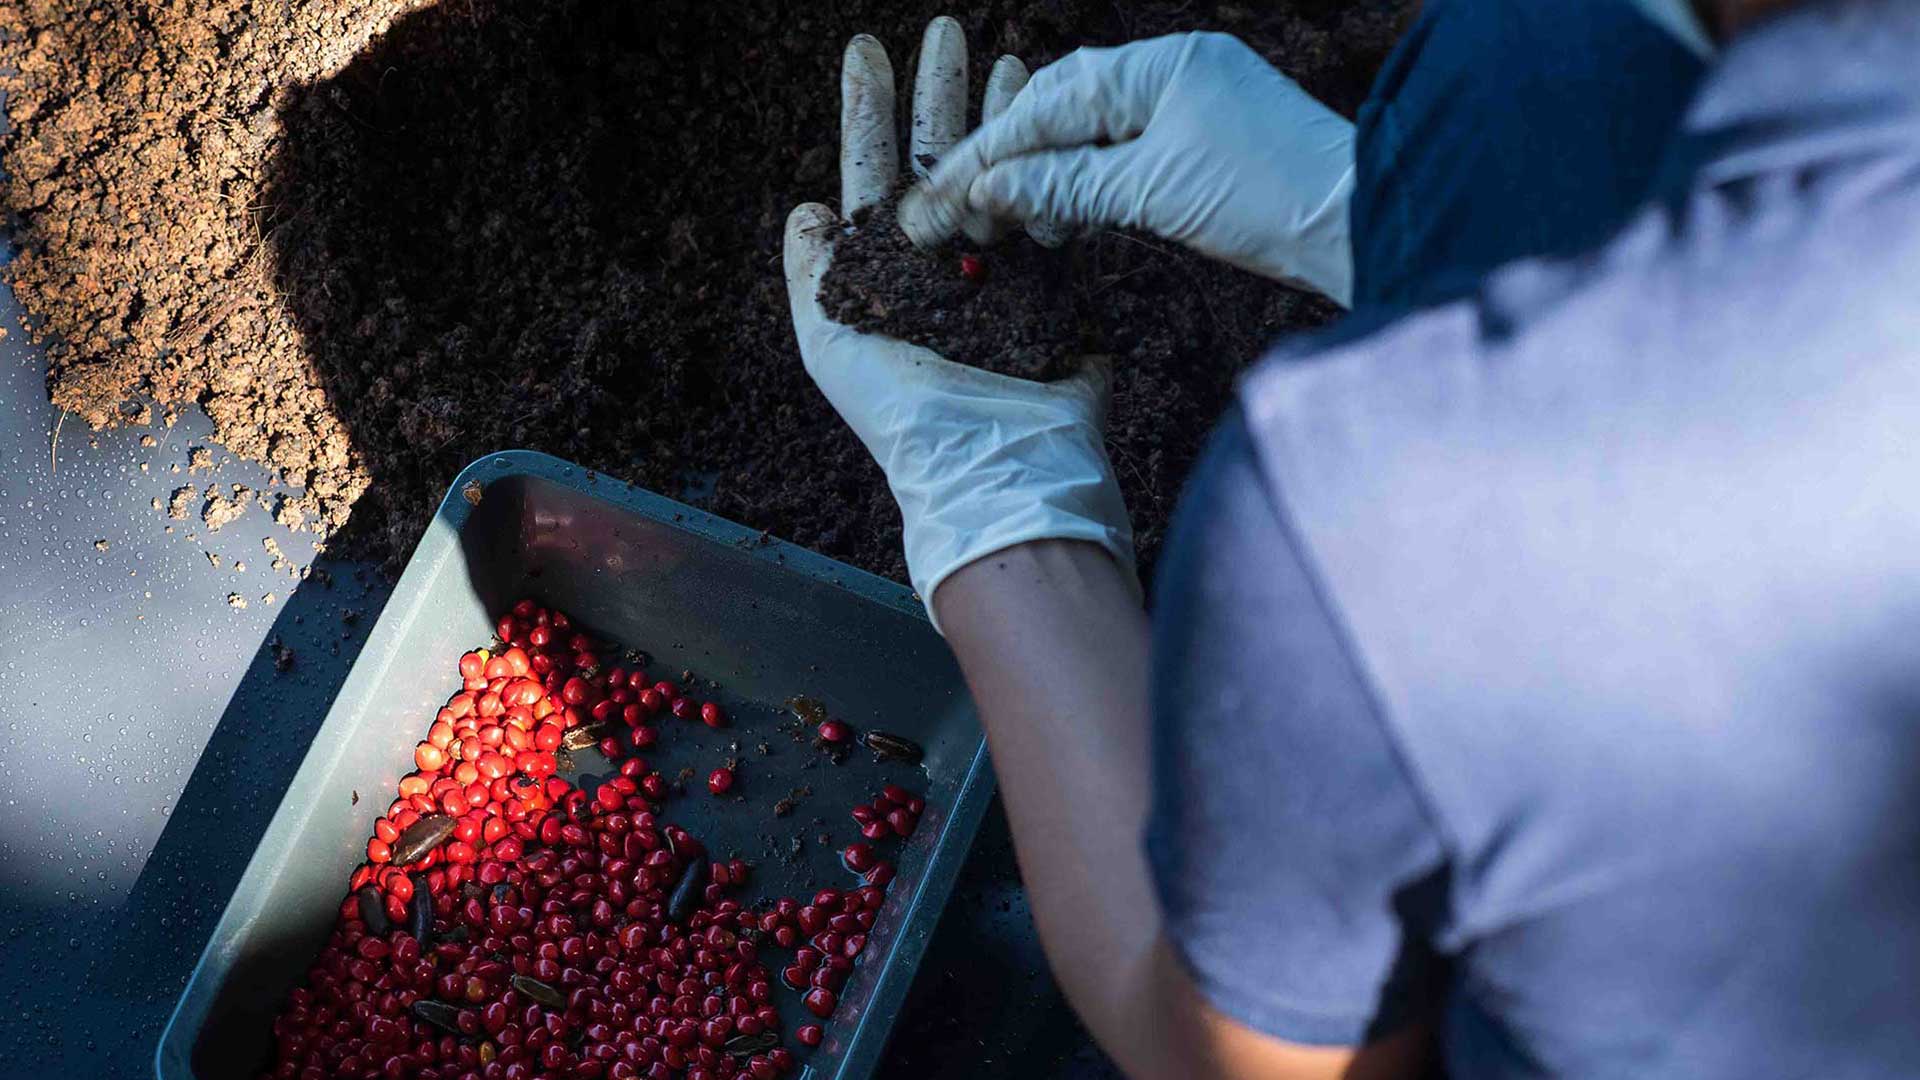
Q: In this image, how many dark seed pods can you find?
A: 9